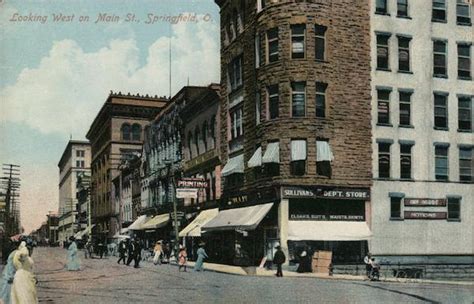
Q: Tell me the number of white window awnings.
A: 5